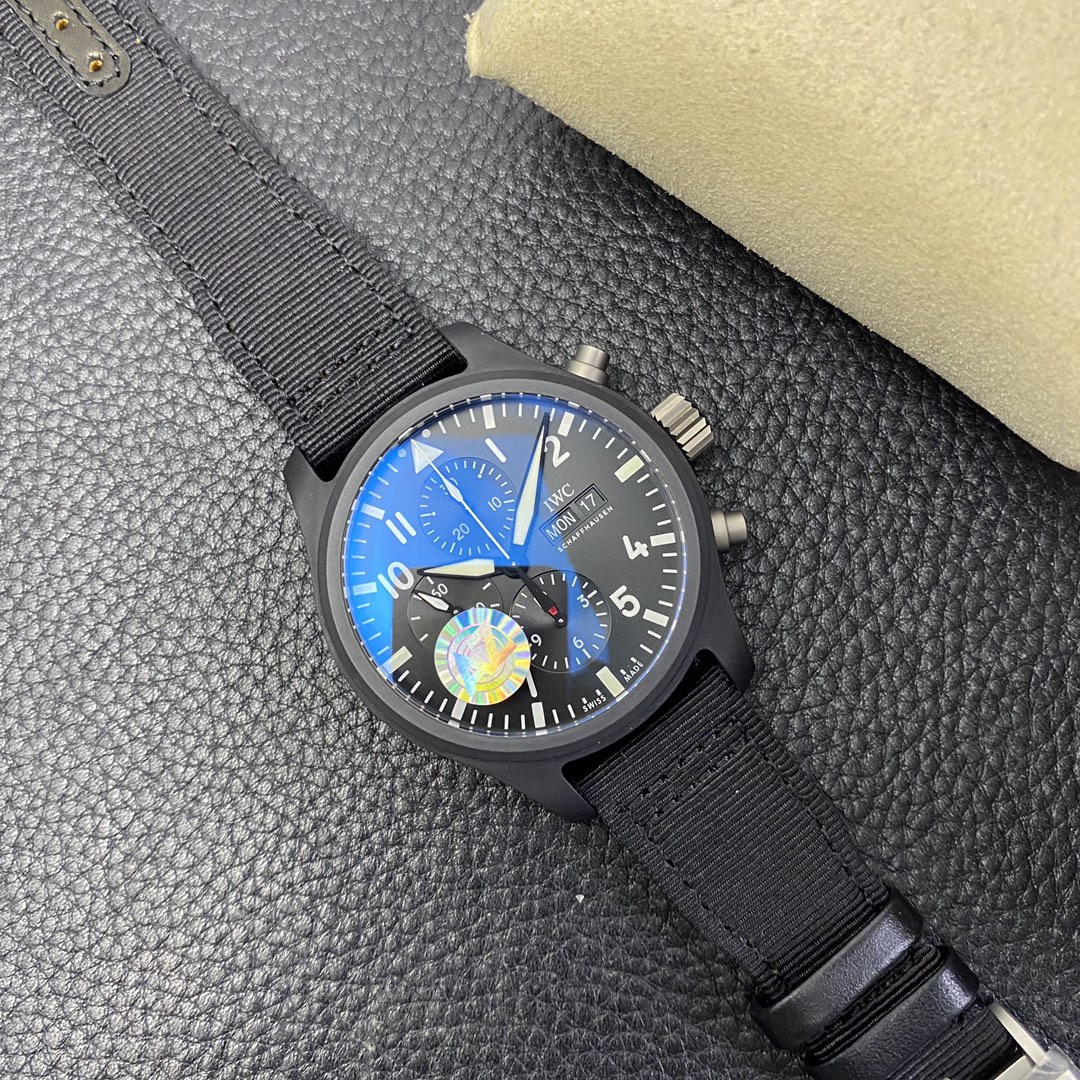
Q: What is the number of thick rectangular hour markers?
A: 11